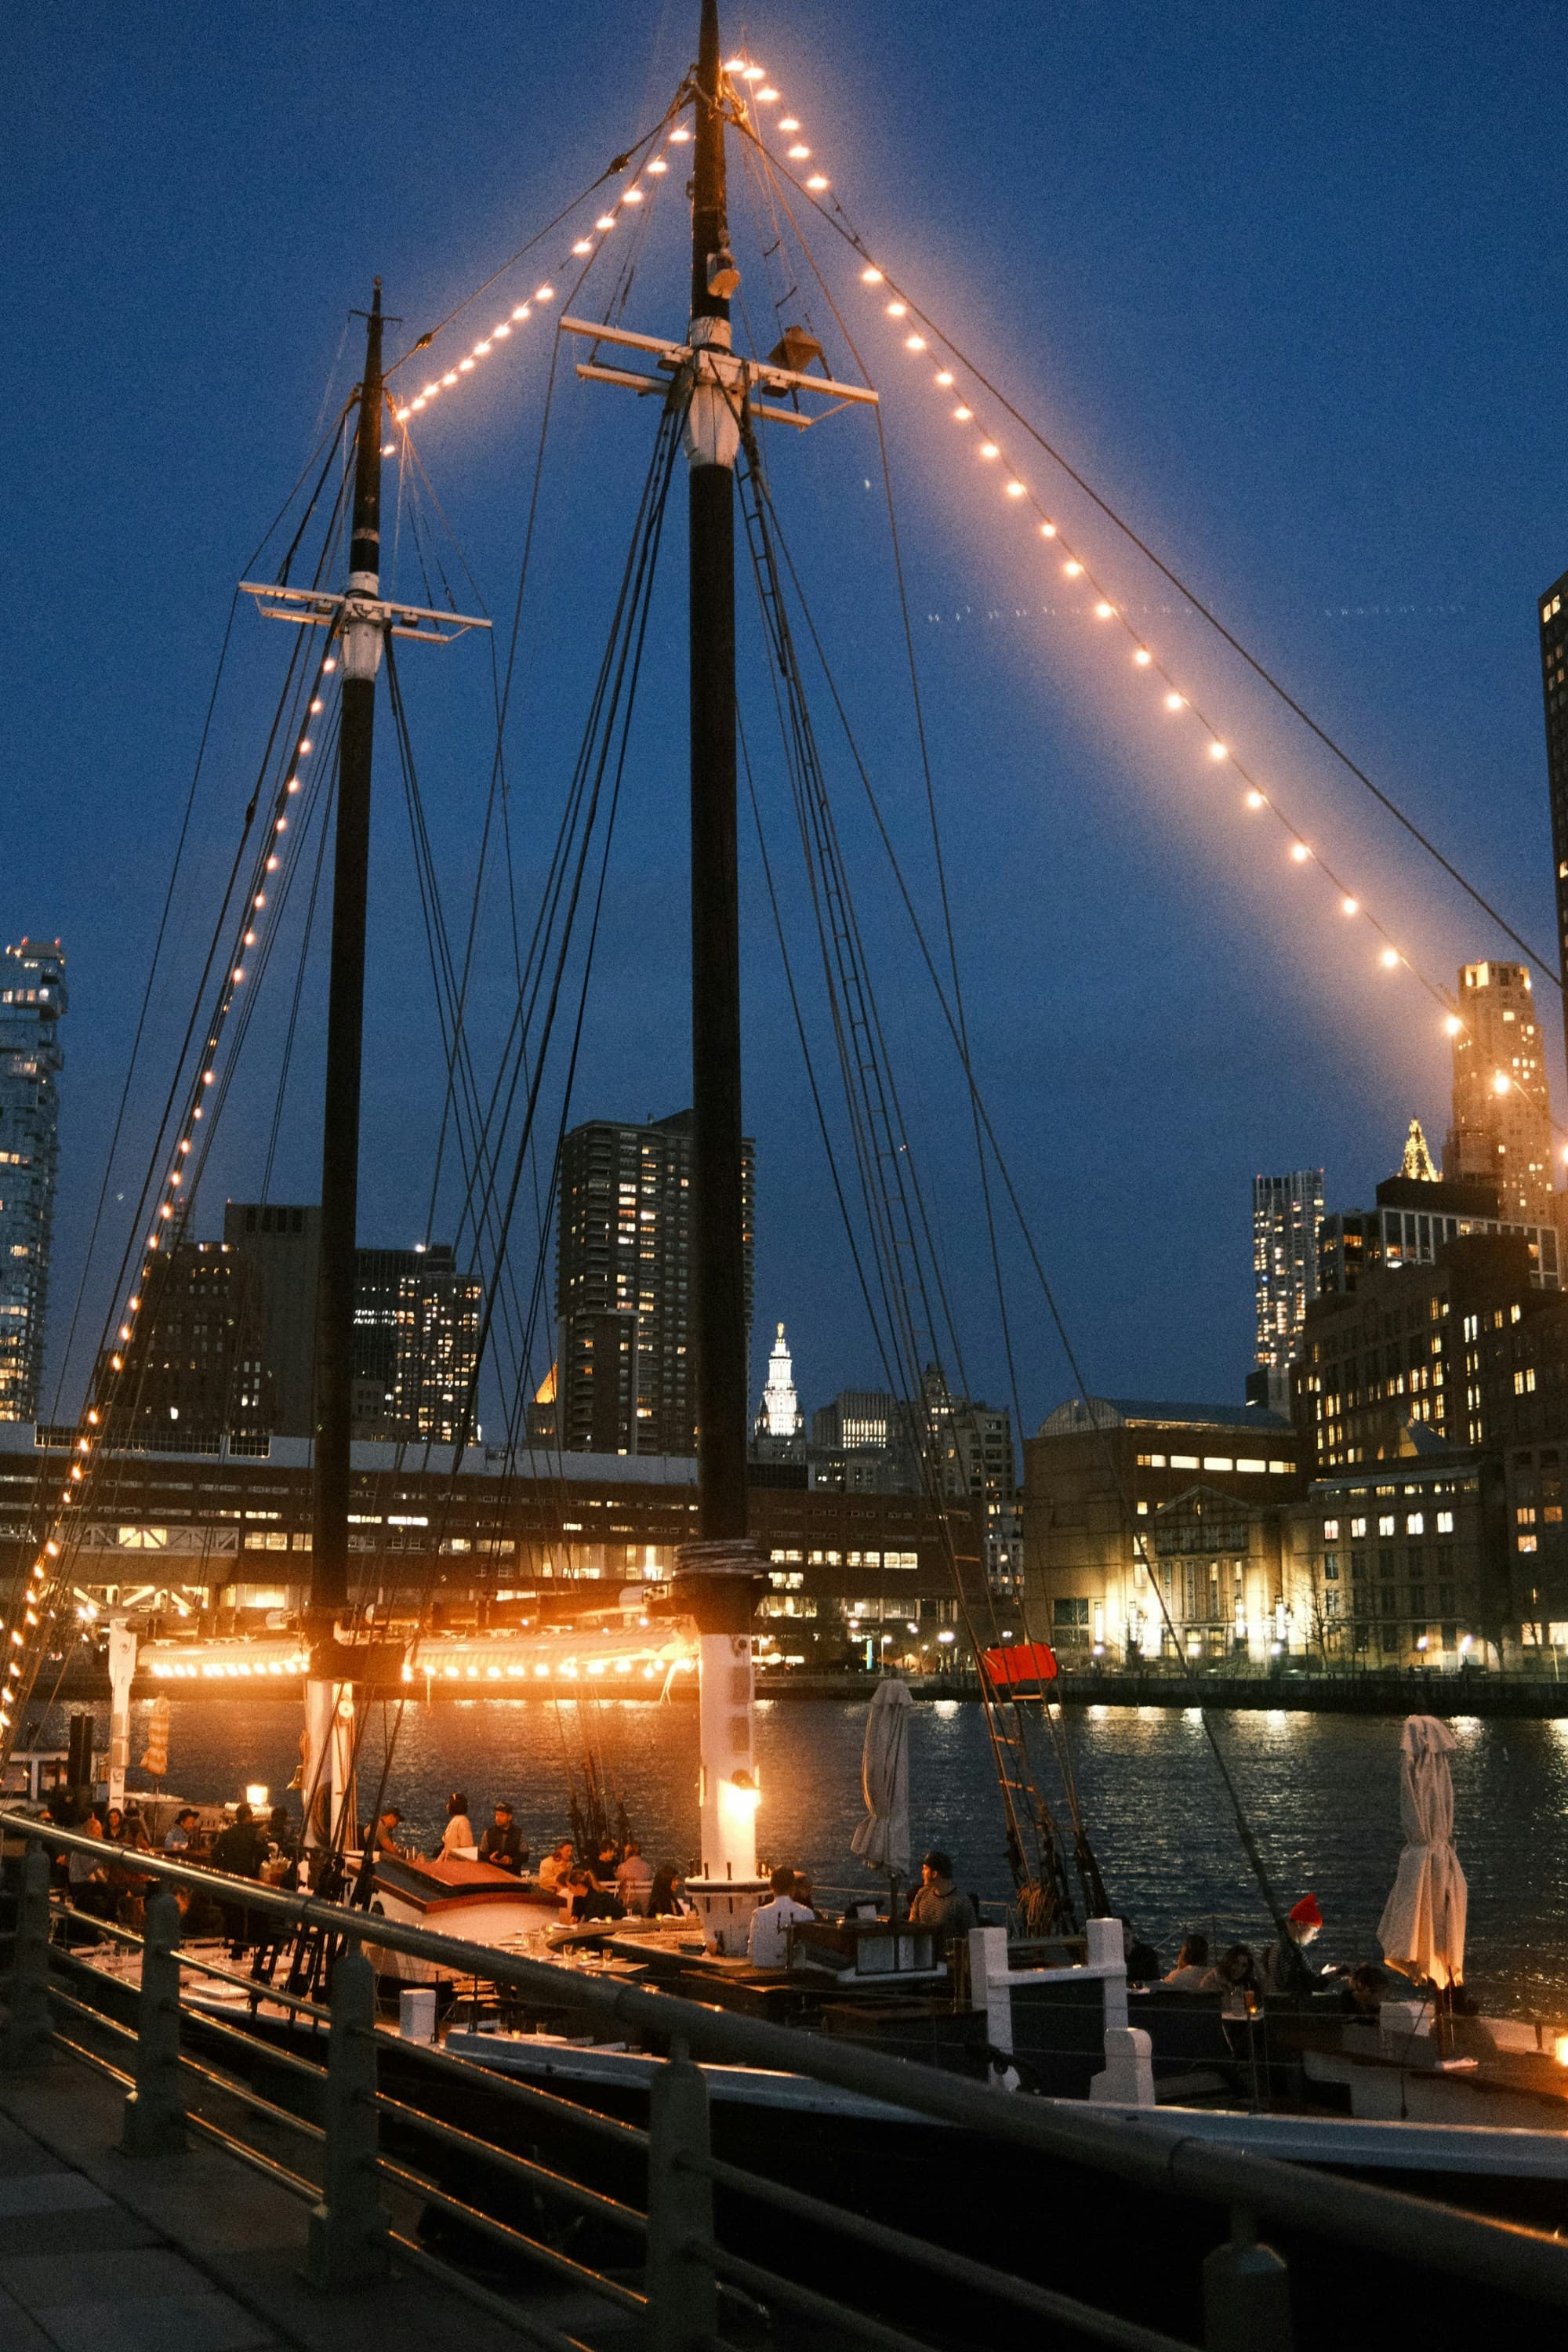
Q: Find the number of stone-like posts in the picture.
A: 5